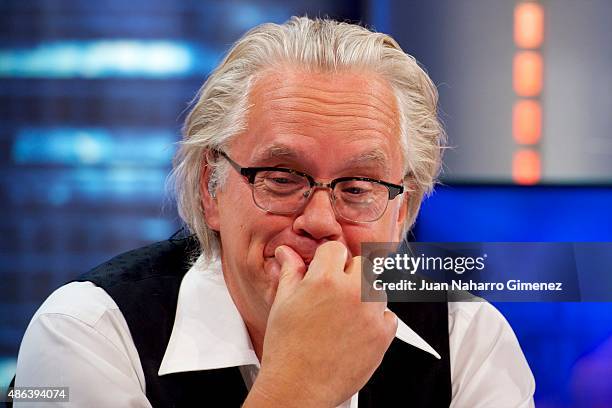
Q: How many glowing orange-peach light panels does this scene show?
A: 4